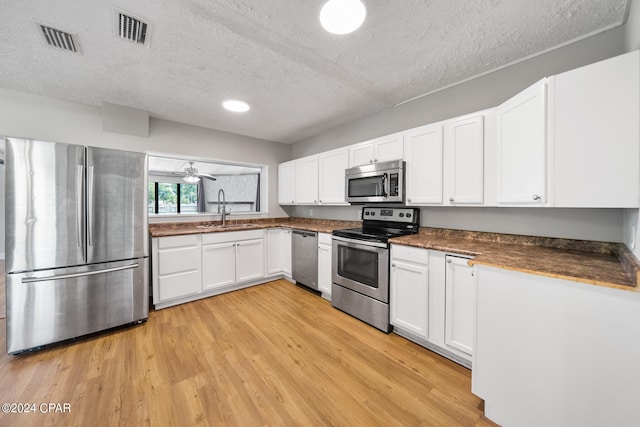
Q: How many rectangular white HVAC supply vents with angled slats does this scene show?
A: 2